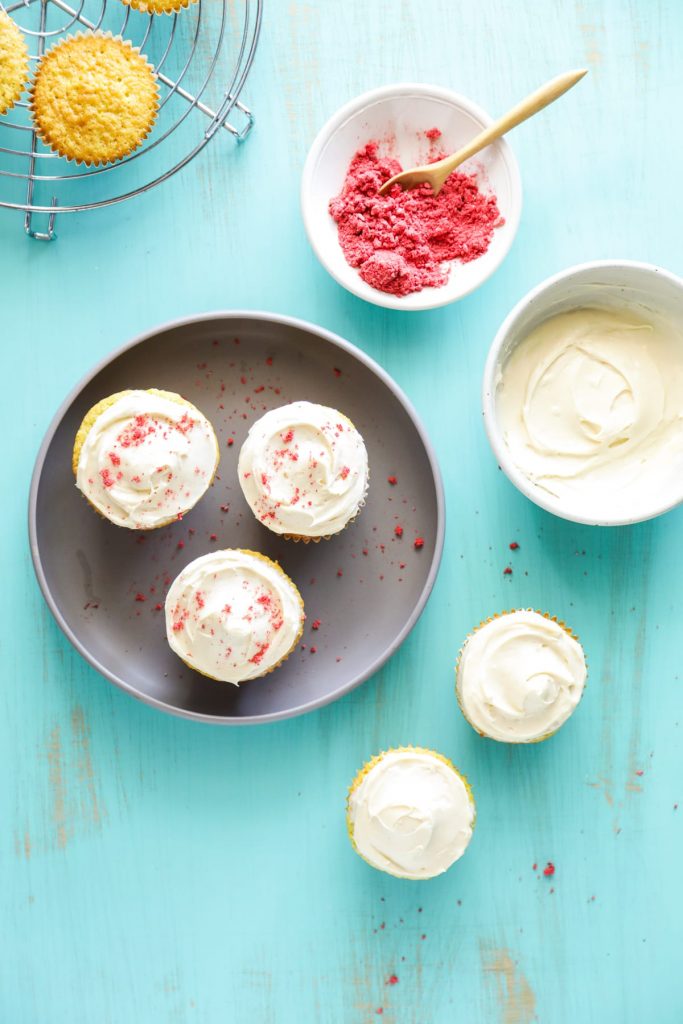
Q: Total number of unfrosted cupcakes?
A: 3